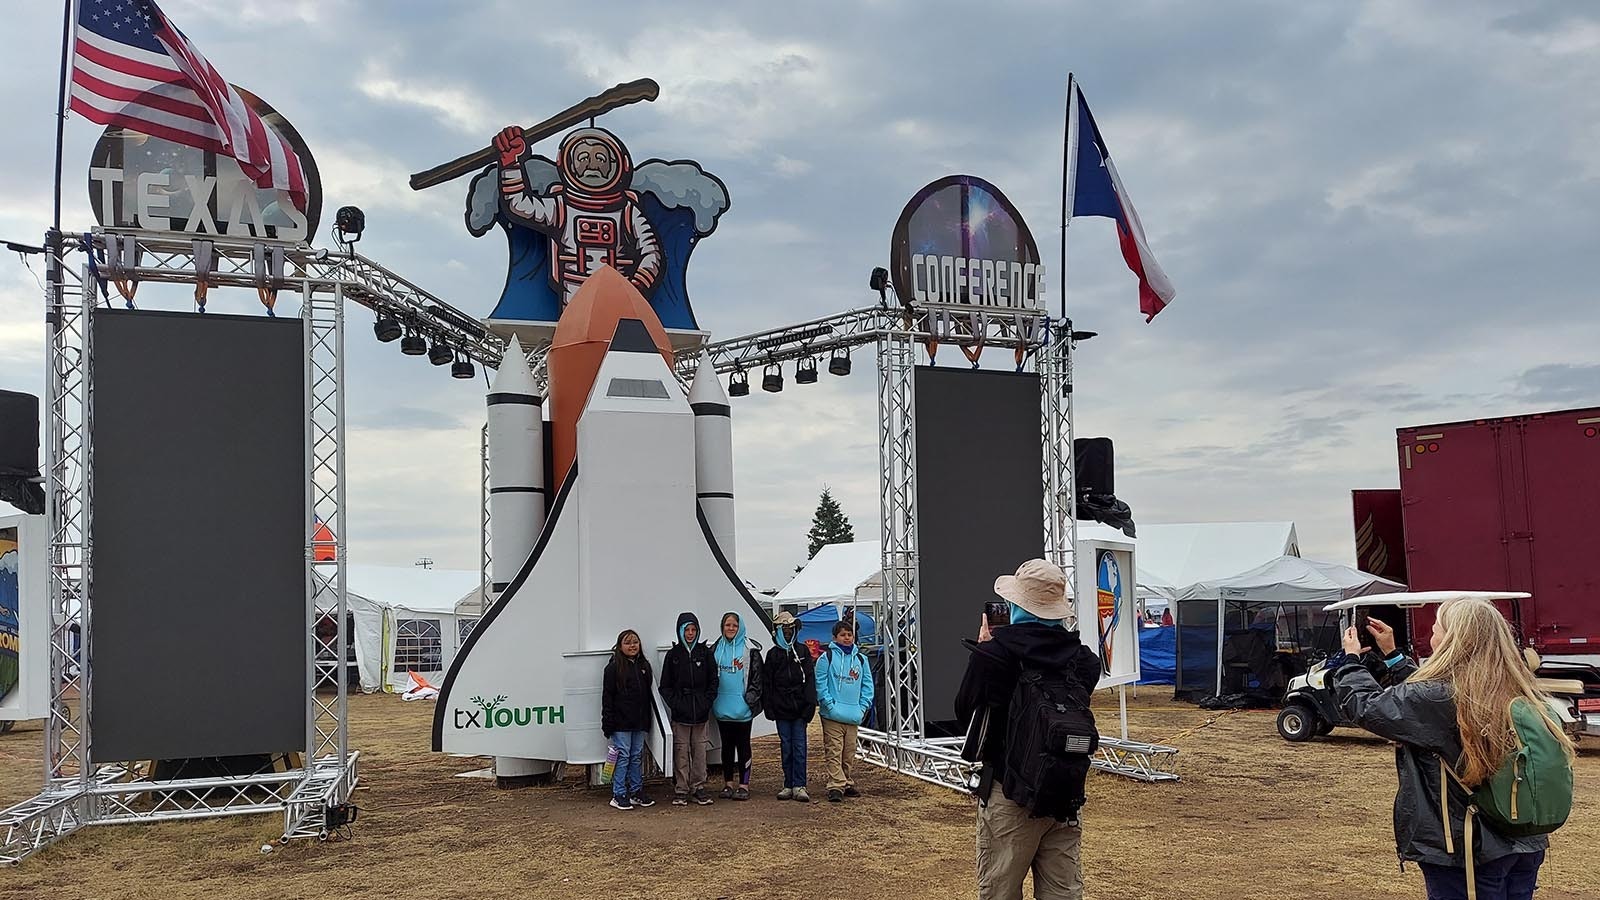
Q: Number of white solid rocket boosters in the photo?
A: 2